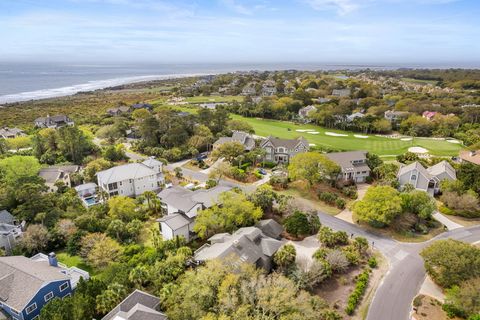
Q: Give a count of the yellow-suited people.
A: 0